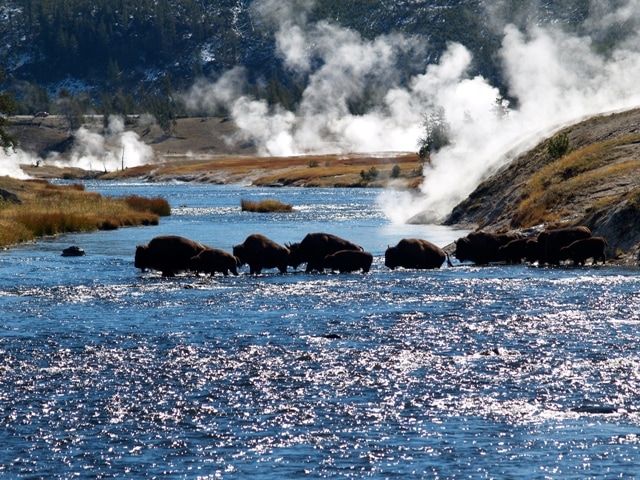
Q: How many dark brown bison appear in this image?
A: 10